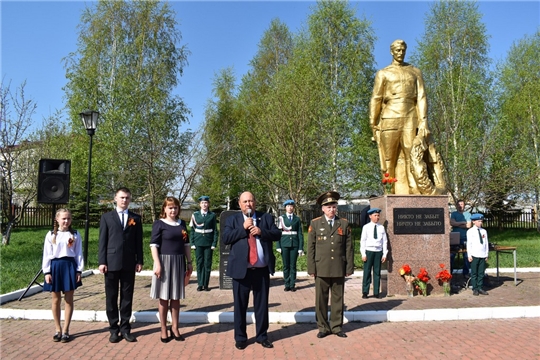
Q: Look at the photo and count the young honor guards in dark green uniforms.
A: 2